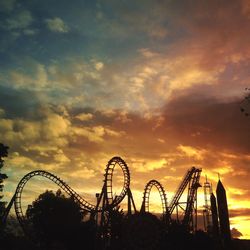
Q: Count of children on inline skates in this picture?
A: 0